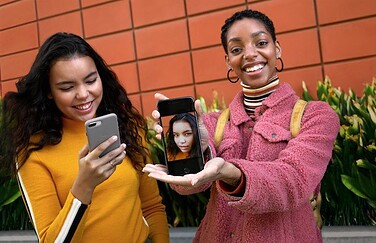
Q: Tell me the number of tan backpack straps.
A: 2